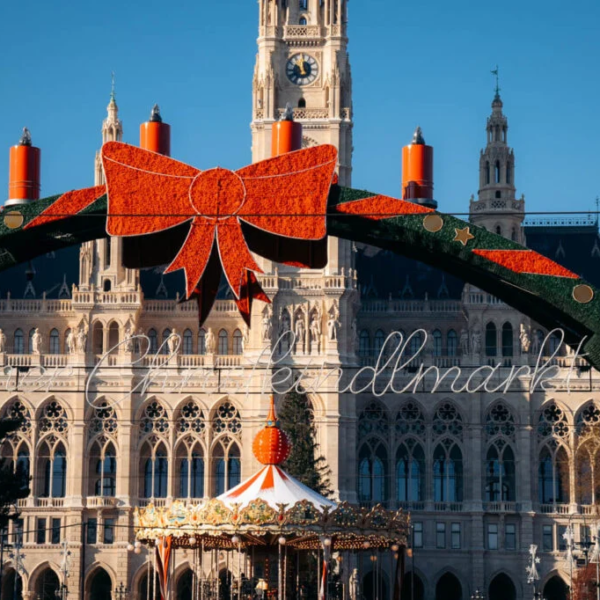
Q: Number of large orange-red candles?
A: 4